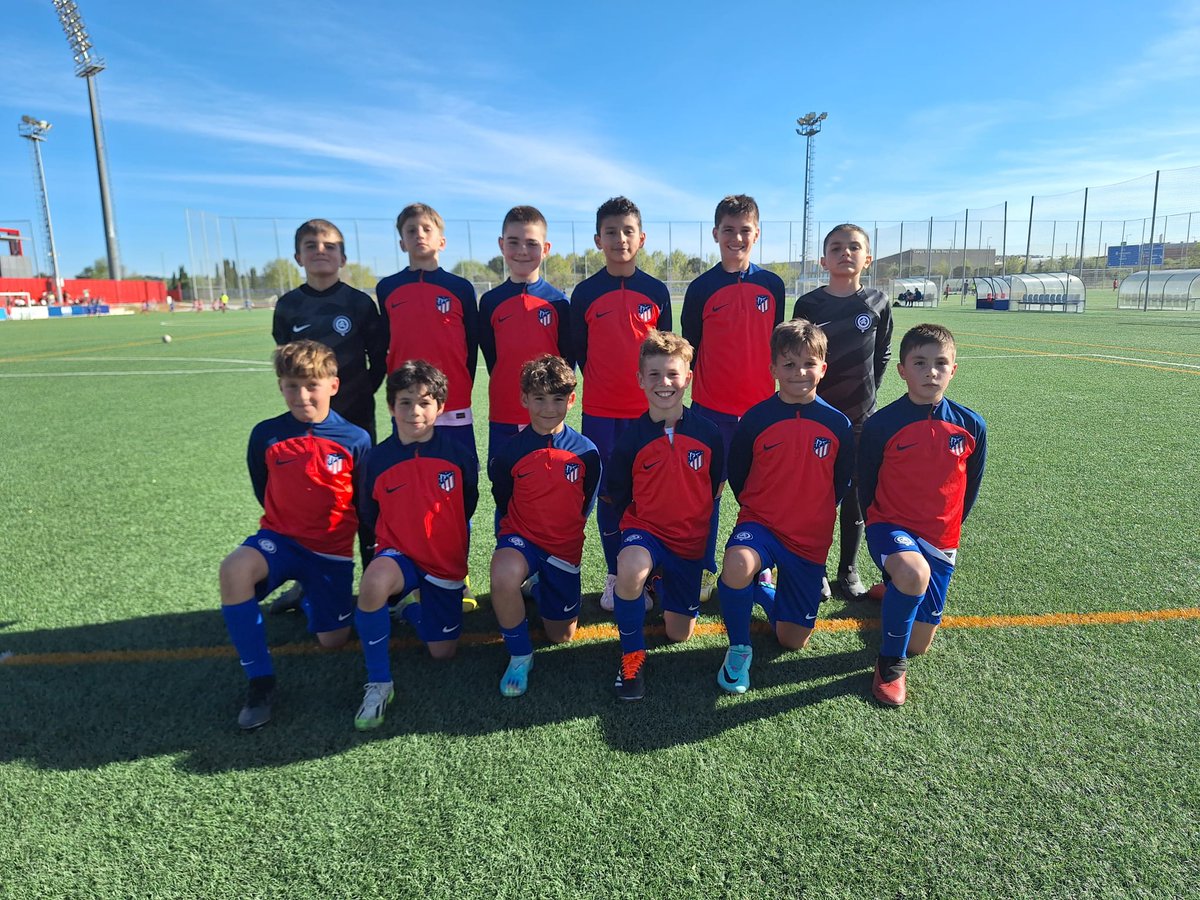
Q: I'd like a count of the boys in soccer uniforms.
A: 12